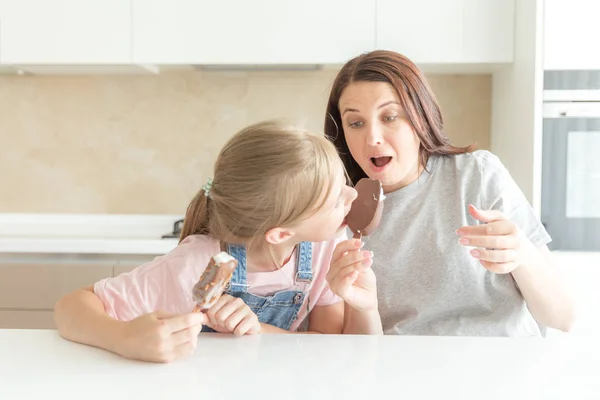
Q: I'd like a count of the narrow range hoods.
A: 1